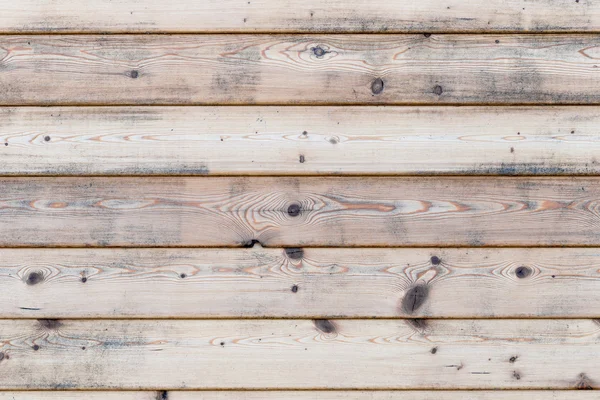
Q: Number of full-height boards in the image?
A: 5